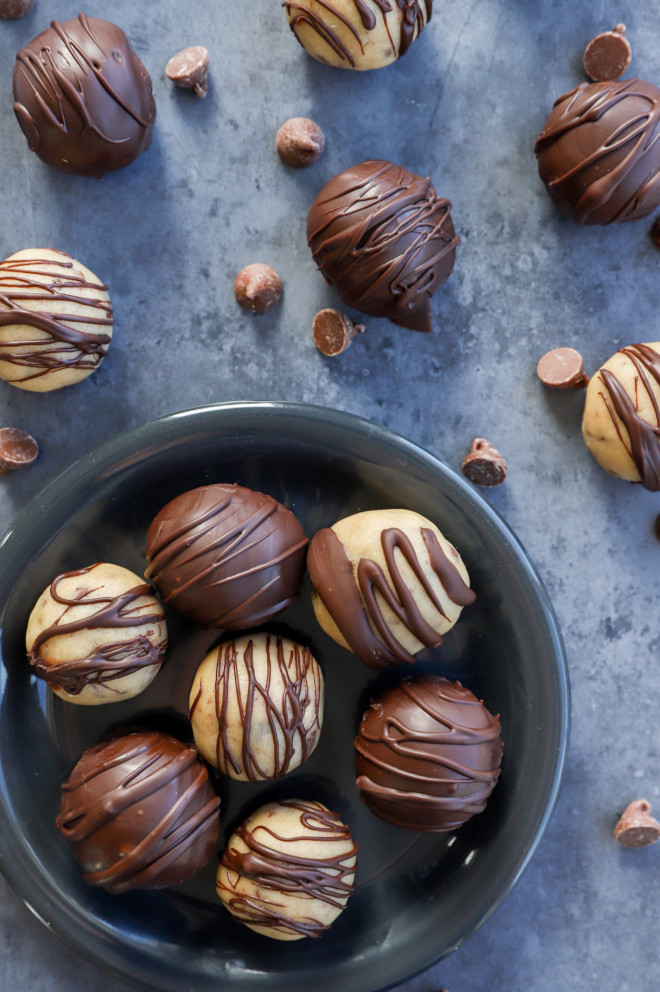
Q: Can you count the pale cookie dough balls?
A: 7